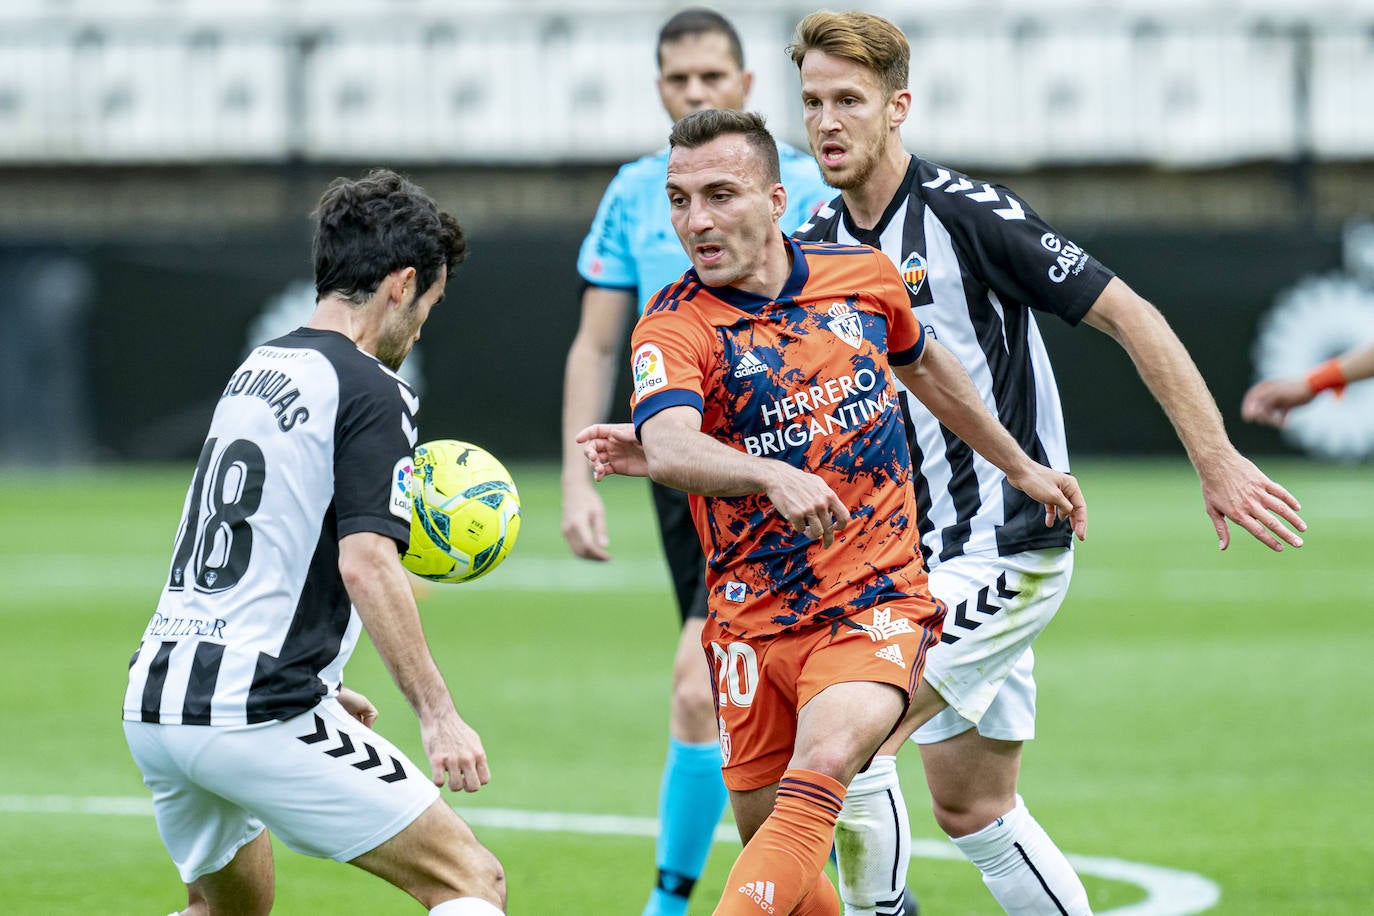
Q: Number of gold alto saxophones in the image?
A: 0